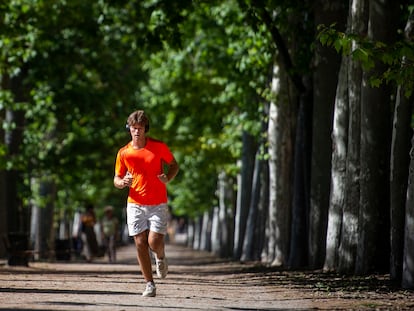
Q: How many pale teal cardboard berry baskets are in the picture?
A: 0